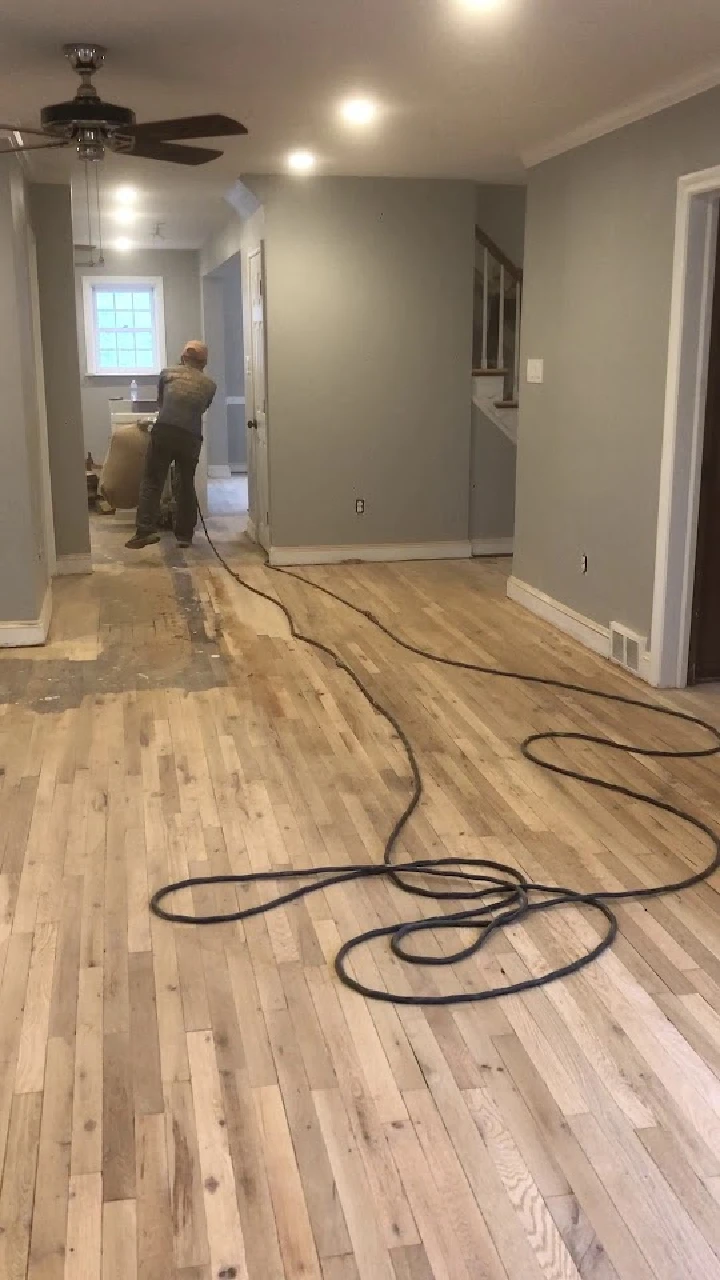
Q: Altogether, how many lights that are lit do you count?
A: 6